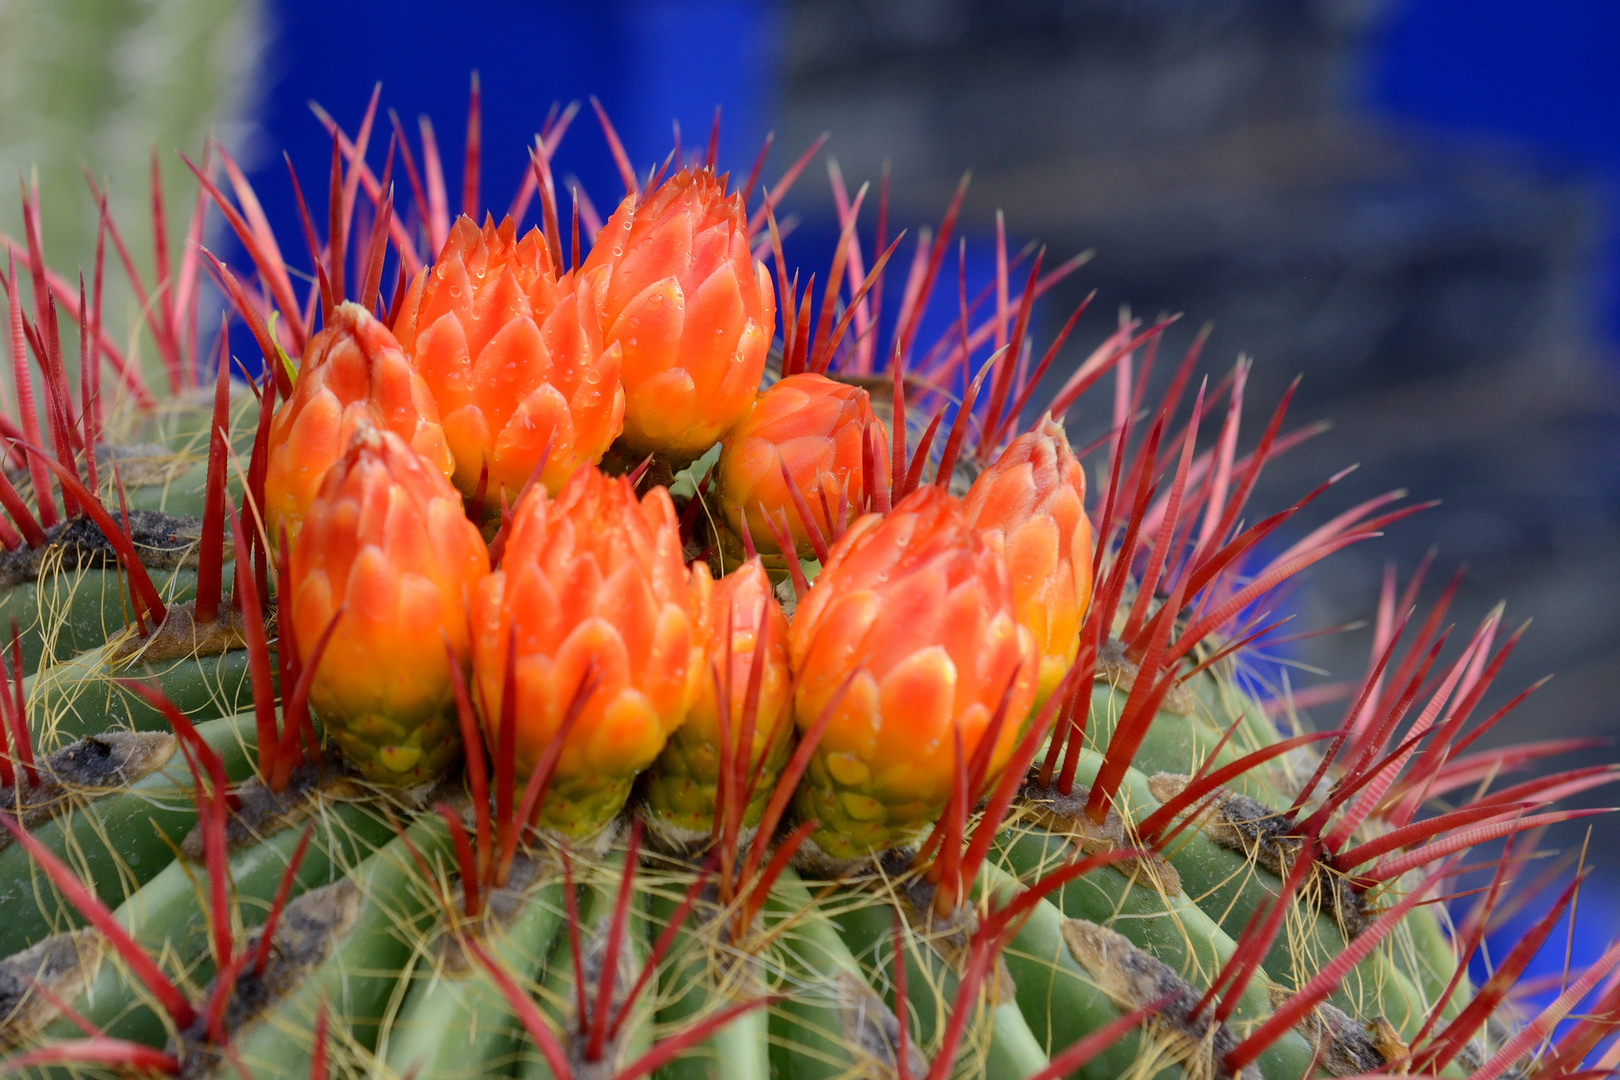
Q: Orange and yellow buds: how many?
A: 9